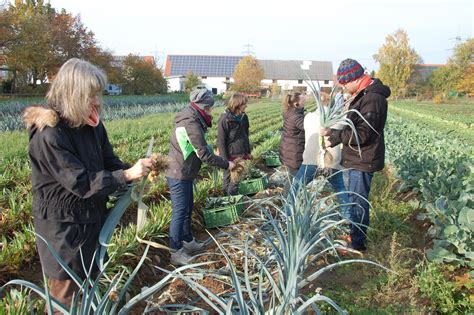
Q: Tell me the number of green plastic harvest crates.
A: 3